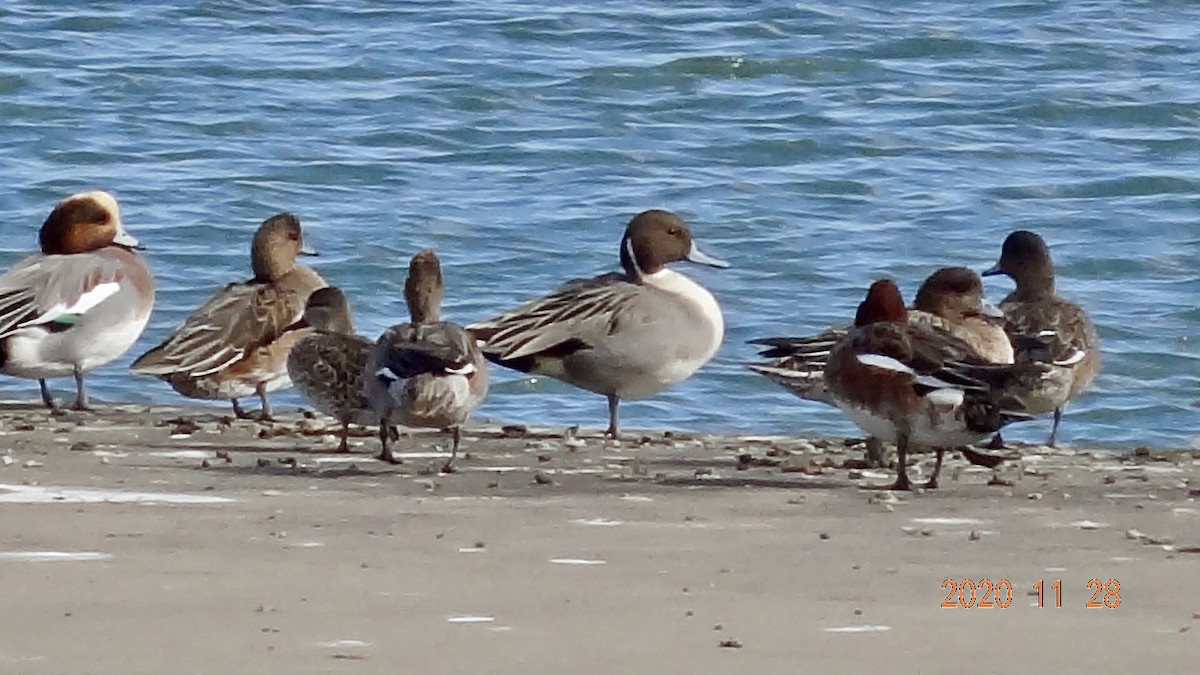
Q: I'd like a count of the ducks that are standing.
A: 8